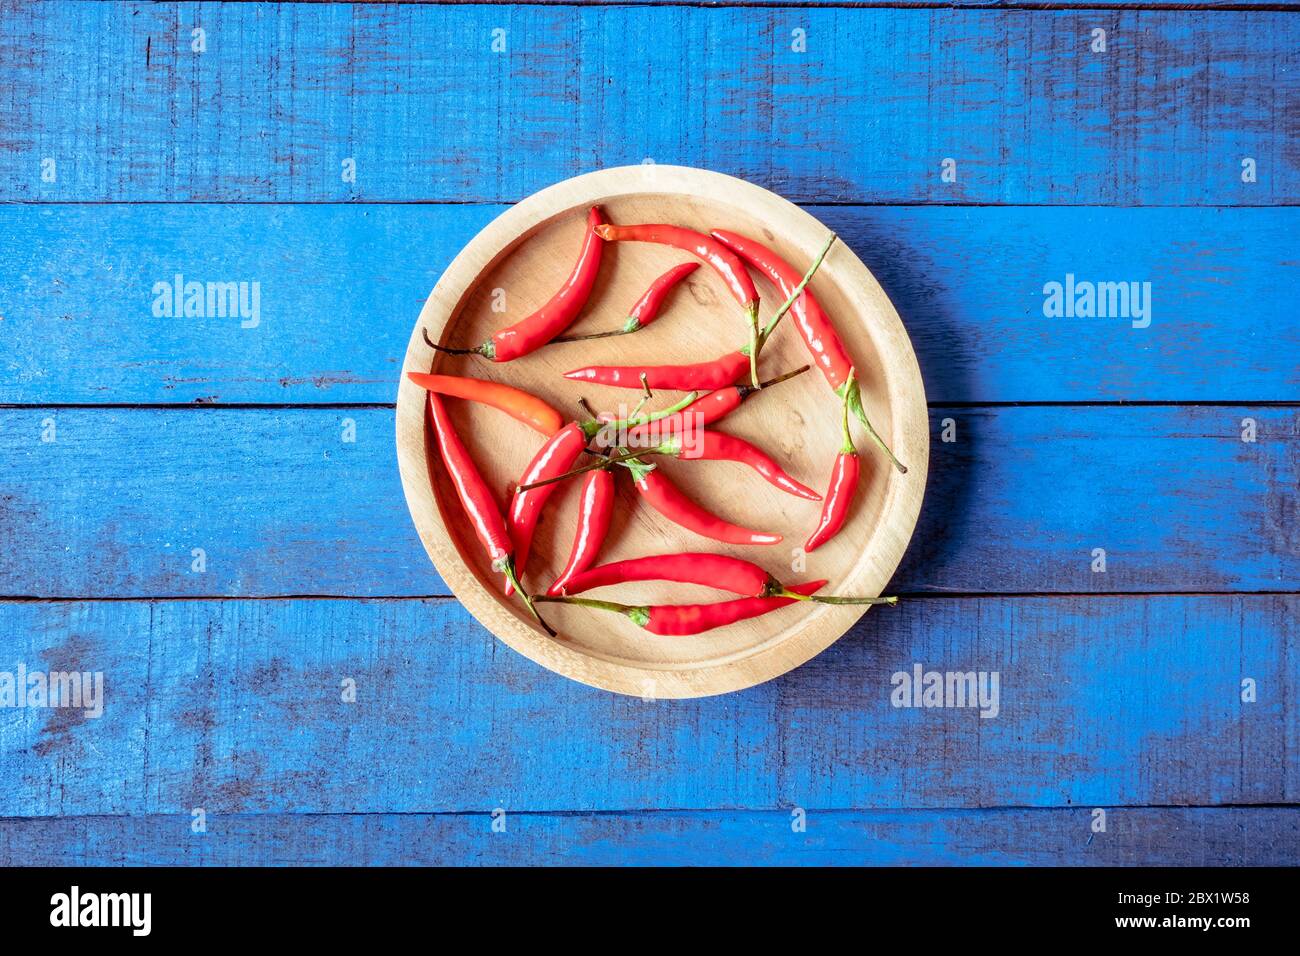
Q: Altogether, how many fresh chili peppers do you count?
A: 15